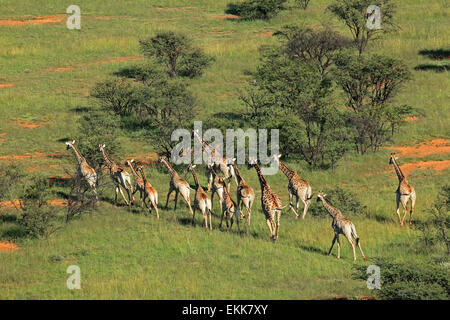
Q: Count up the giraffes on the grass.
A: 14